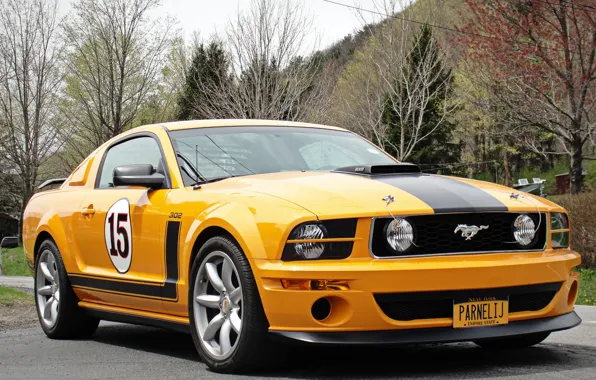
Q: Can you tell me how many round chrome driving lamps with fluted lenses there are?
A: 2